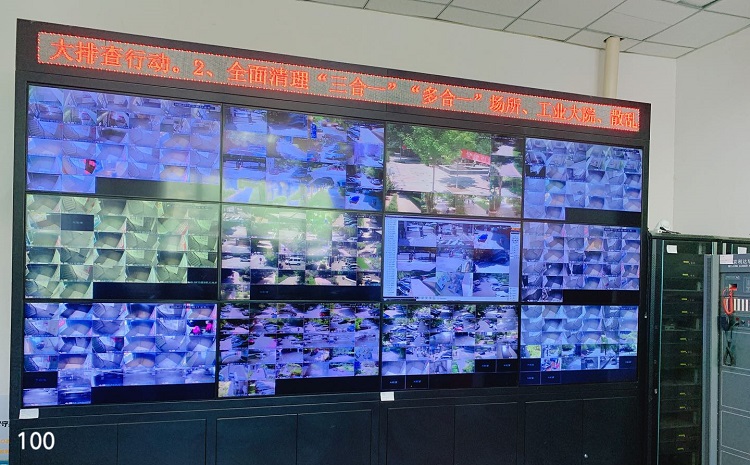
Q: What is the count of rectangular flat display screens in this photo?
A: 12